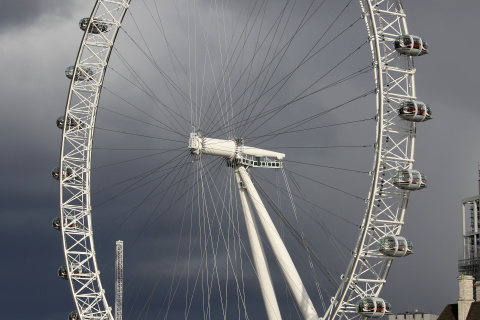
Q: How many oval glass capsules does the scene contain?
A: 12